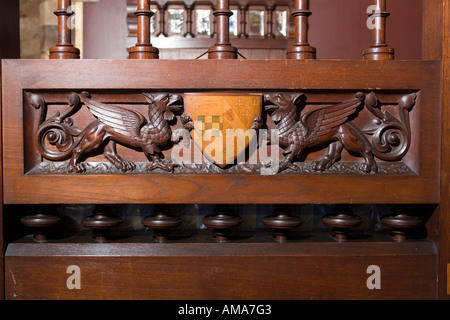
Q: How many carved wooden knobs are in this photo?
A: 7